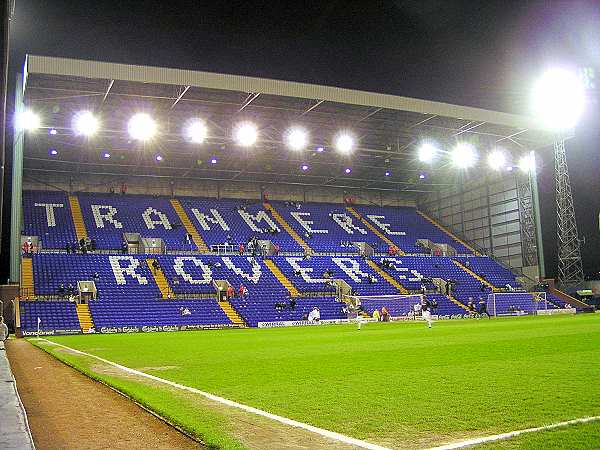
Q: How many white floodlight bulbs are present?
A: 12